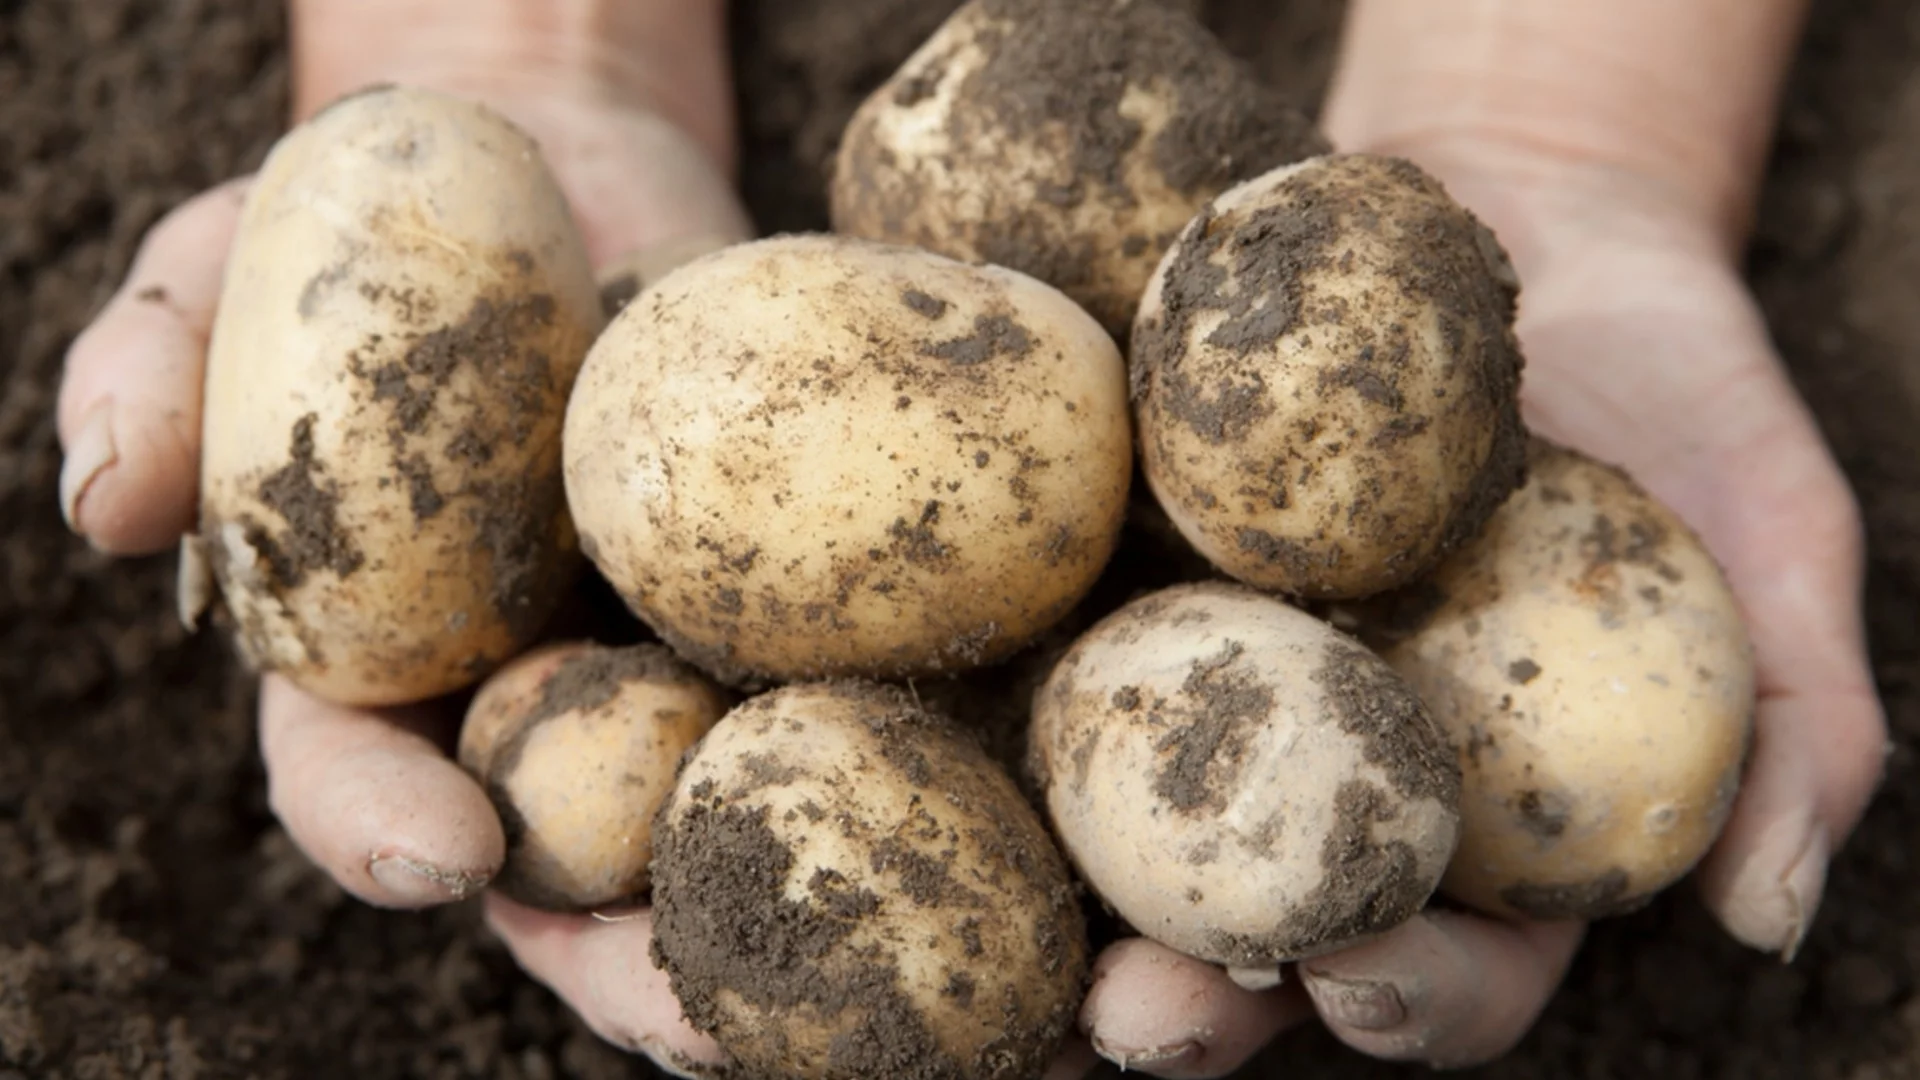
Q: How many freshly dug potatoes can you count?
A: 8